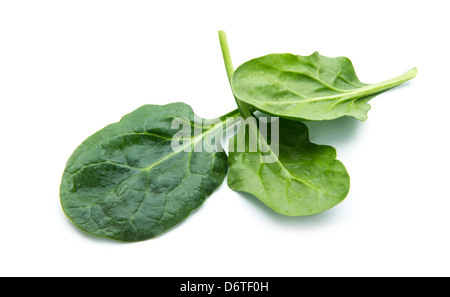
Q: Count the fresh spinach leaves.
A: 3